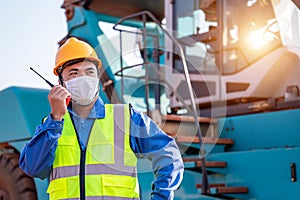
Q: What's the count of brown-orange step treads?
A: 4